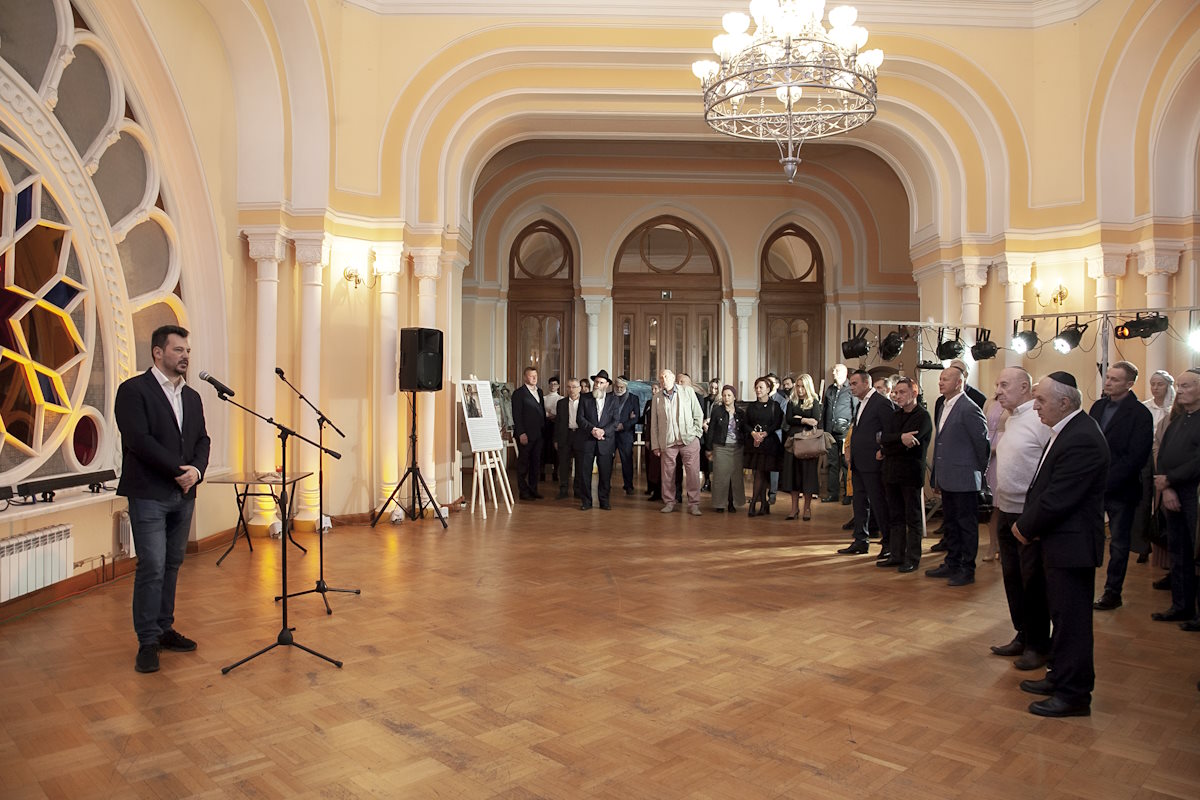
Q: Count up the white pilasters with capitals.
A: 10